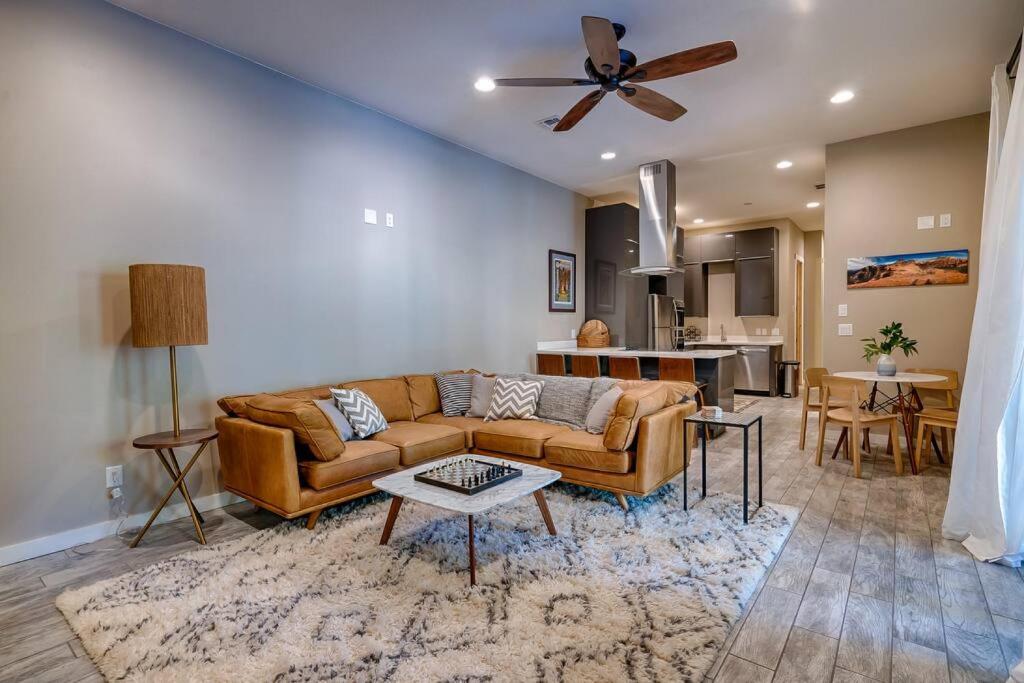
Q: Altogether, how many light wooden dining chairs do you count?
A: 4